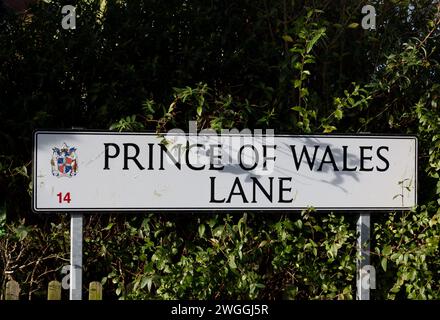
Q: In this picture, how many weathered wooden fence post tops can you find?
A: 3